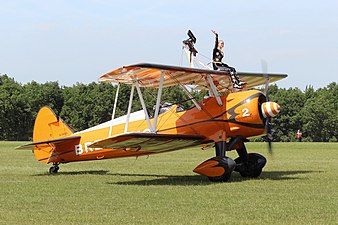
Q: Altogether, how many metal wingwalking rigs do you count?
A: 1